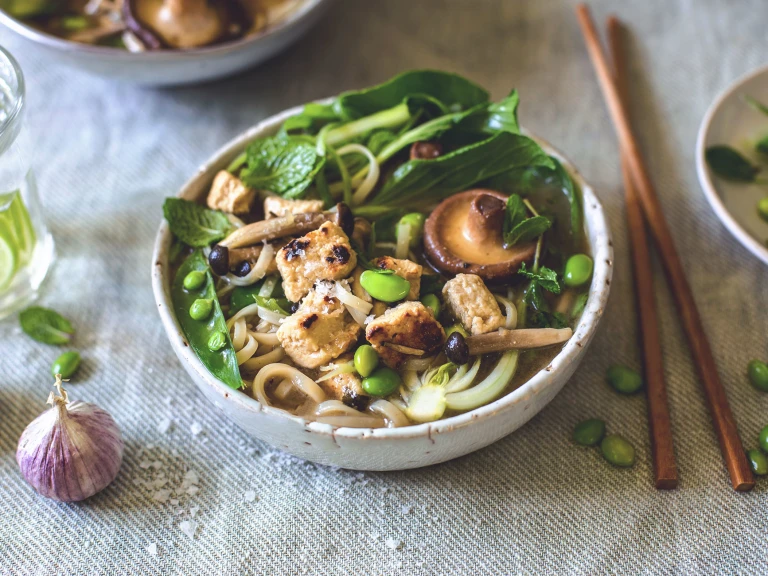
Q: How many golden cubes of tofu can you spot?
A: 8